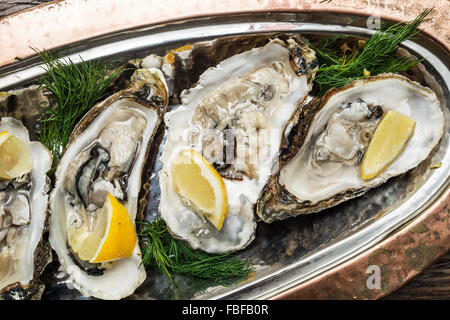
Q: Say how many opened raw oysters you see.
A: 4